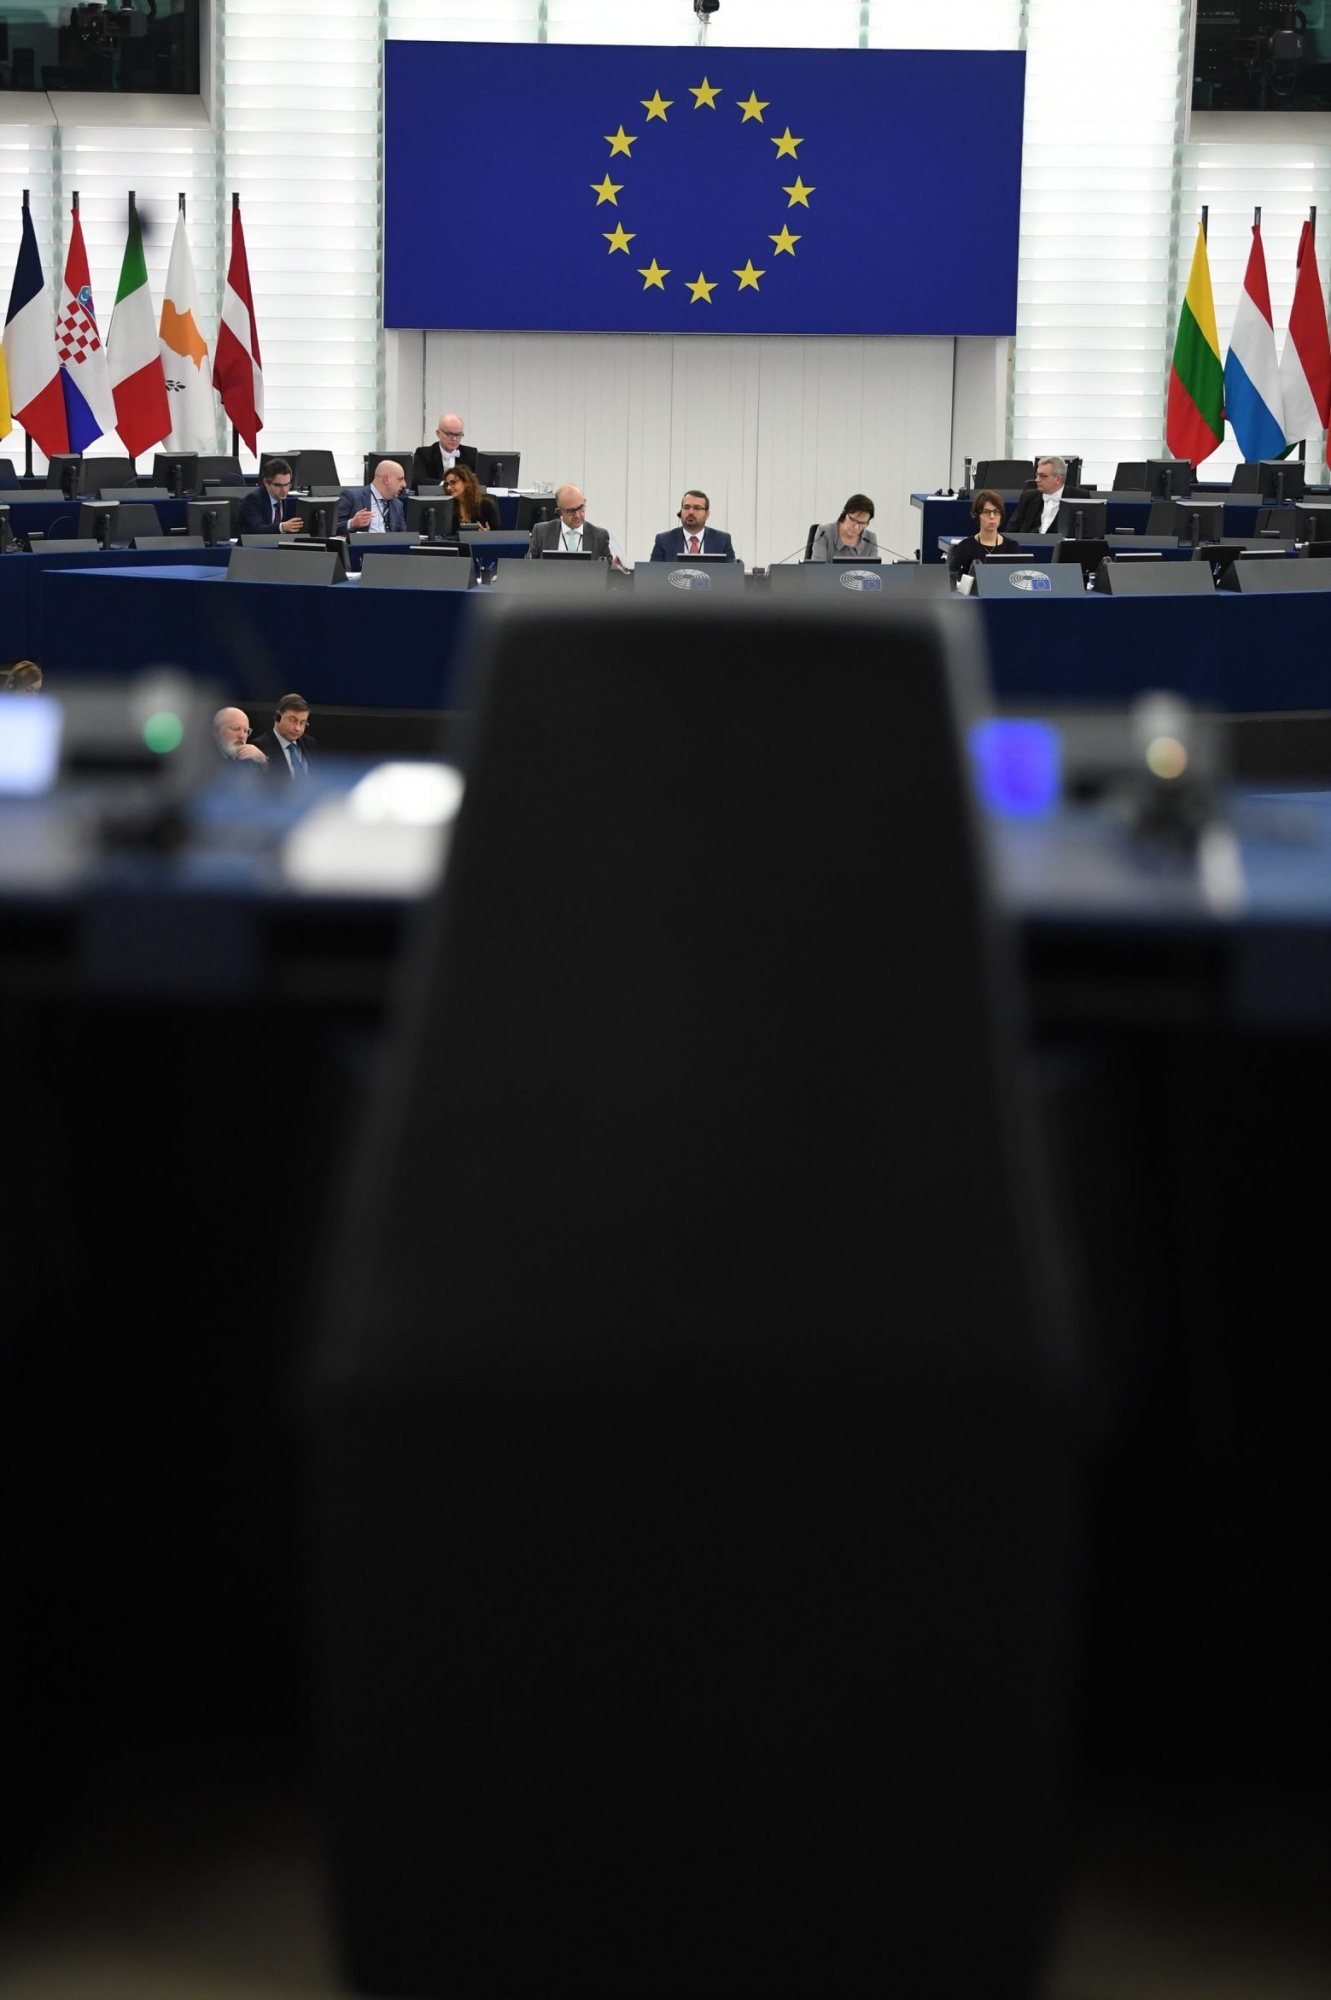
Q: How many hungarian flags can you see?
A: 1